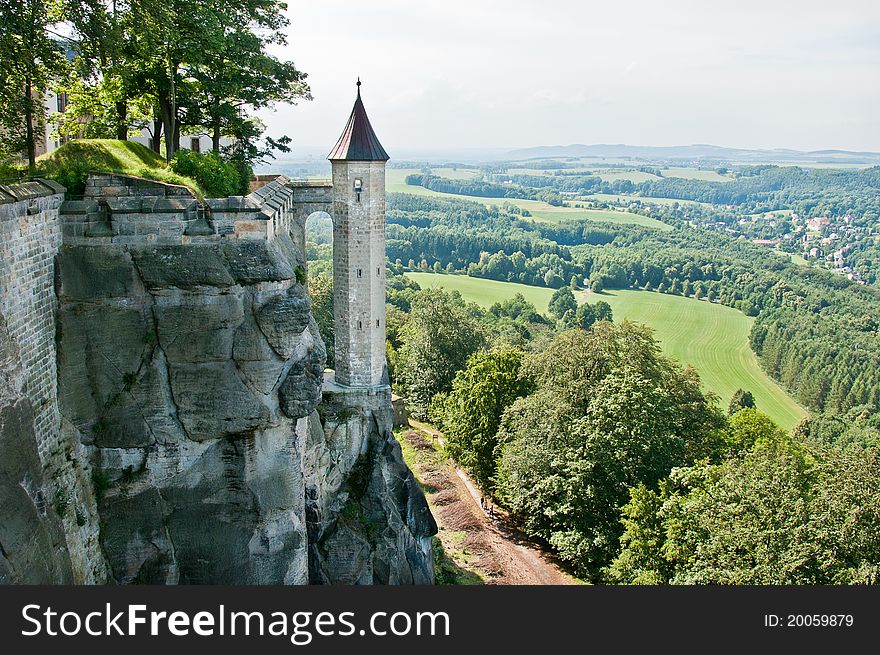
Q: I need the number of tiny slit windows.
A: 5